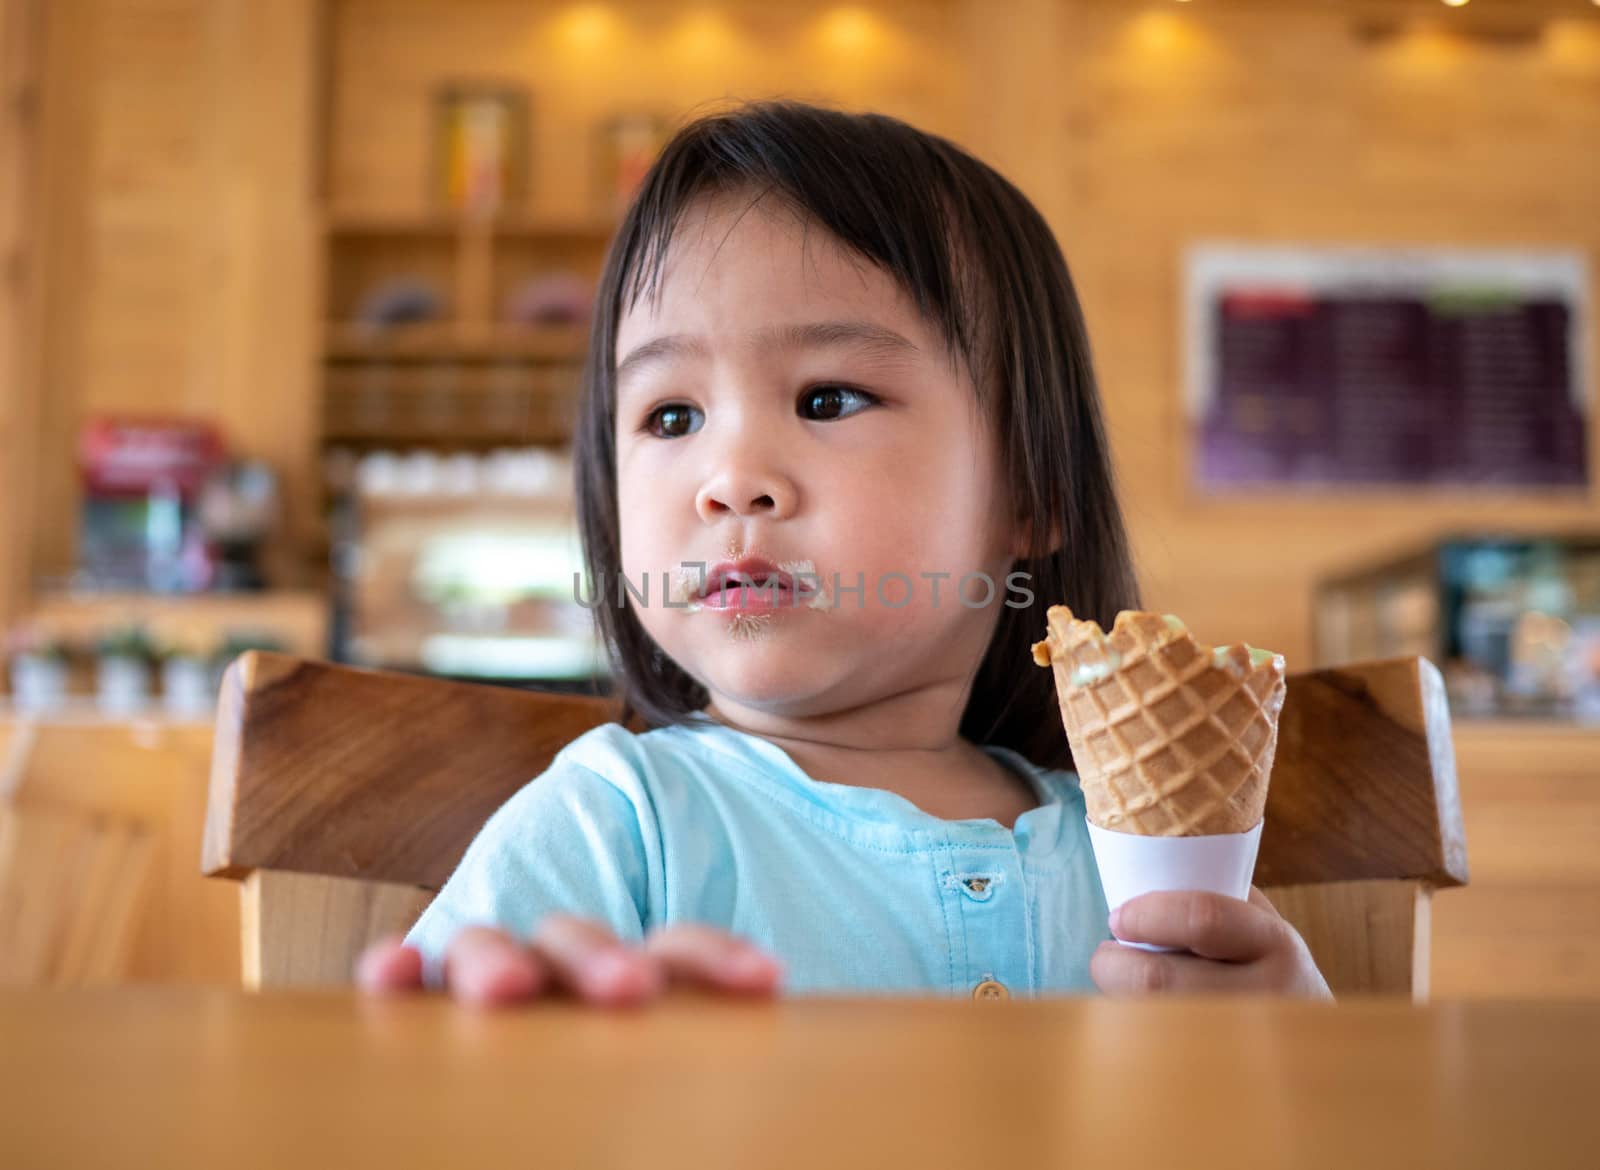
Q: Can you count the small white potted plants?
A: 3